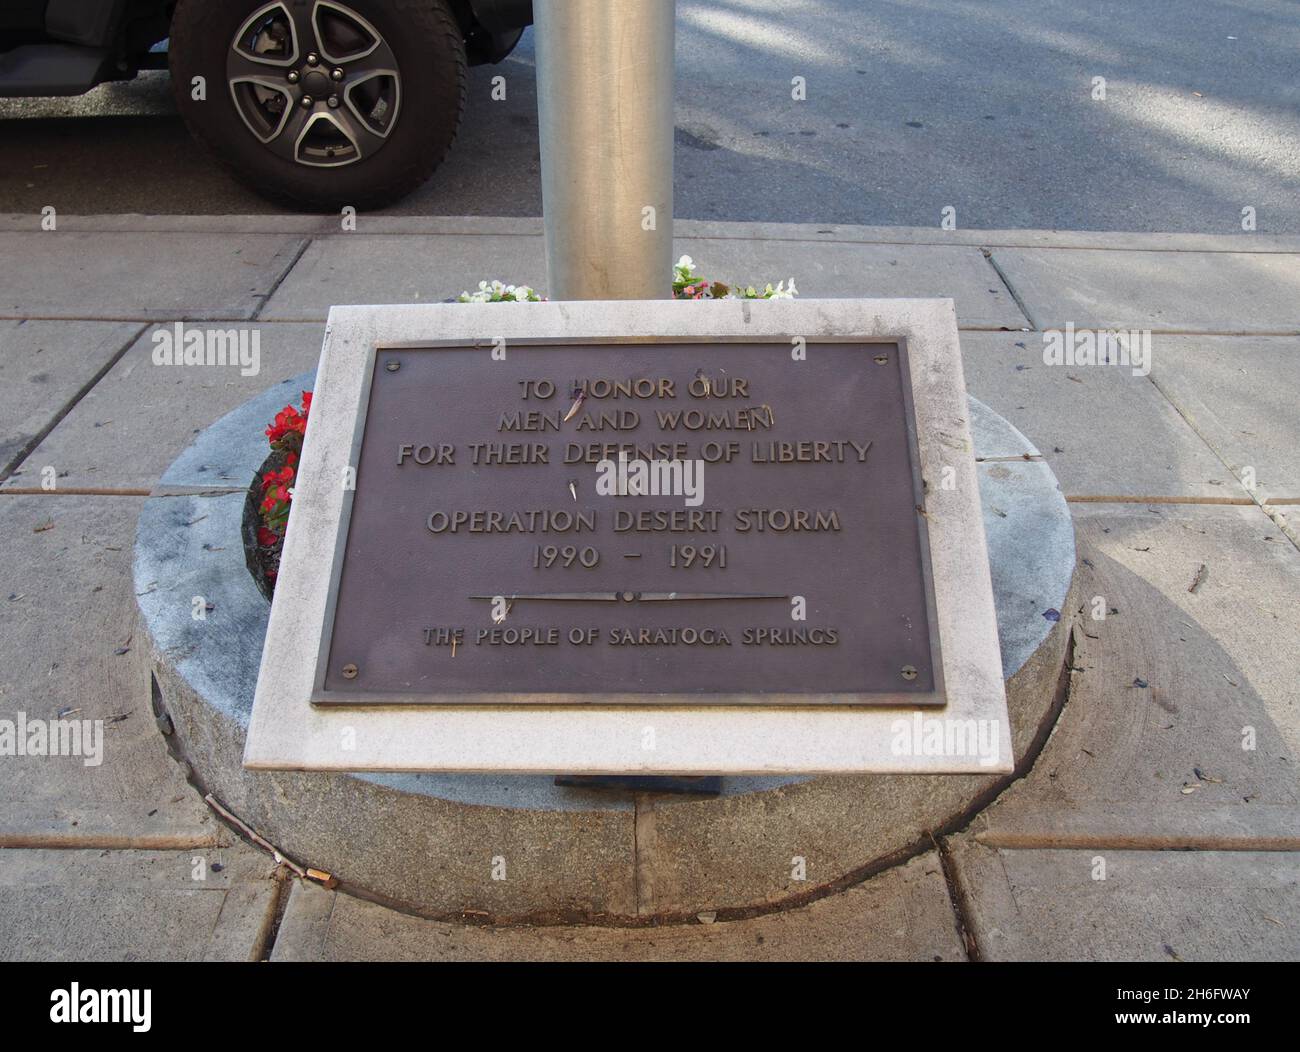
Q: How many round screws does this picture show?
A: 4